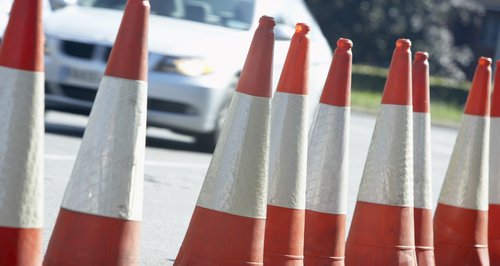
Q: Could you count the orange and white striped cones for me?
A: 9